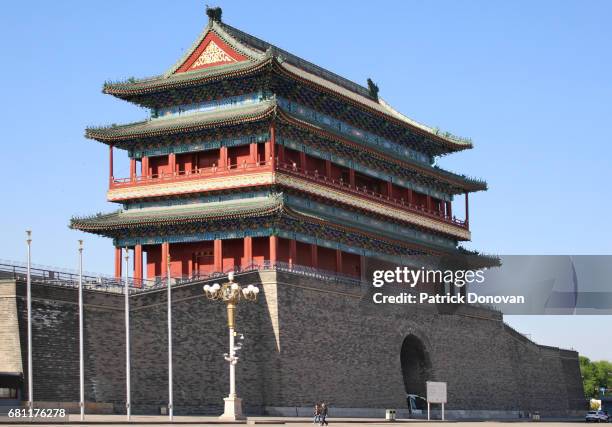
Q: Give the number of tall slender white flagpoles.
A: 4